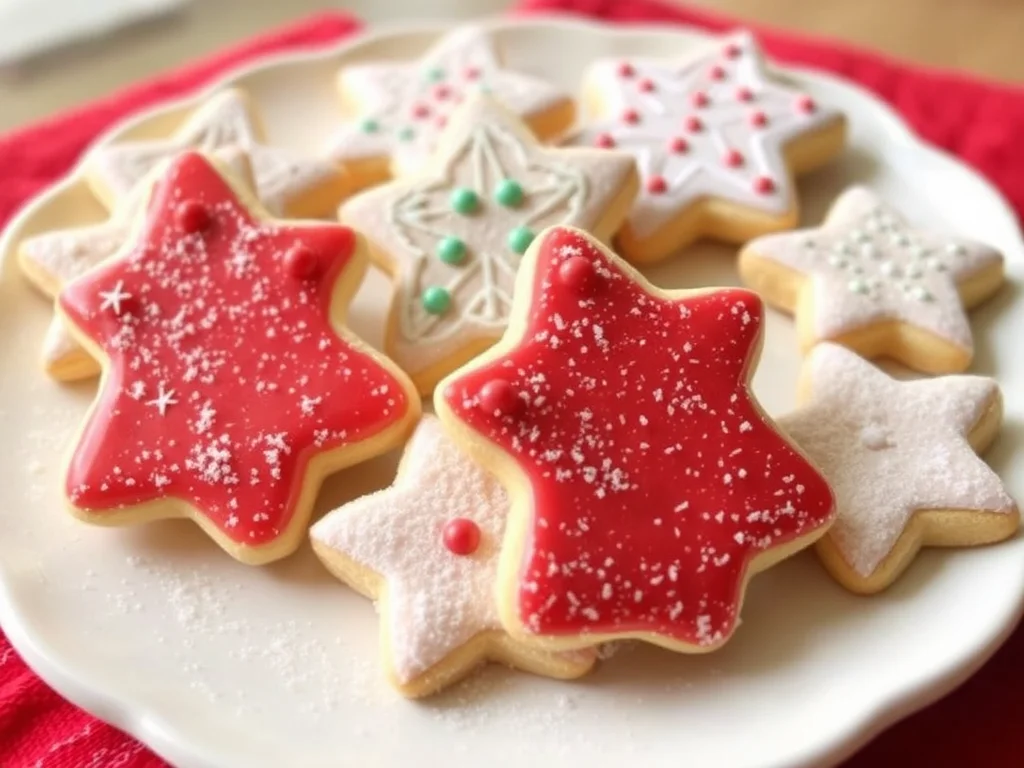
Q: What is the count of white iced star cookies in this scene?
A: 8